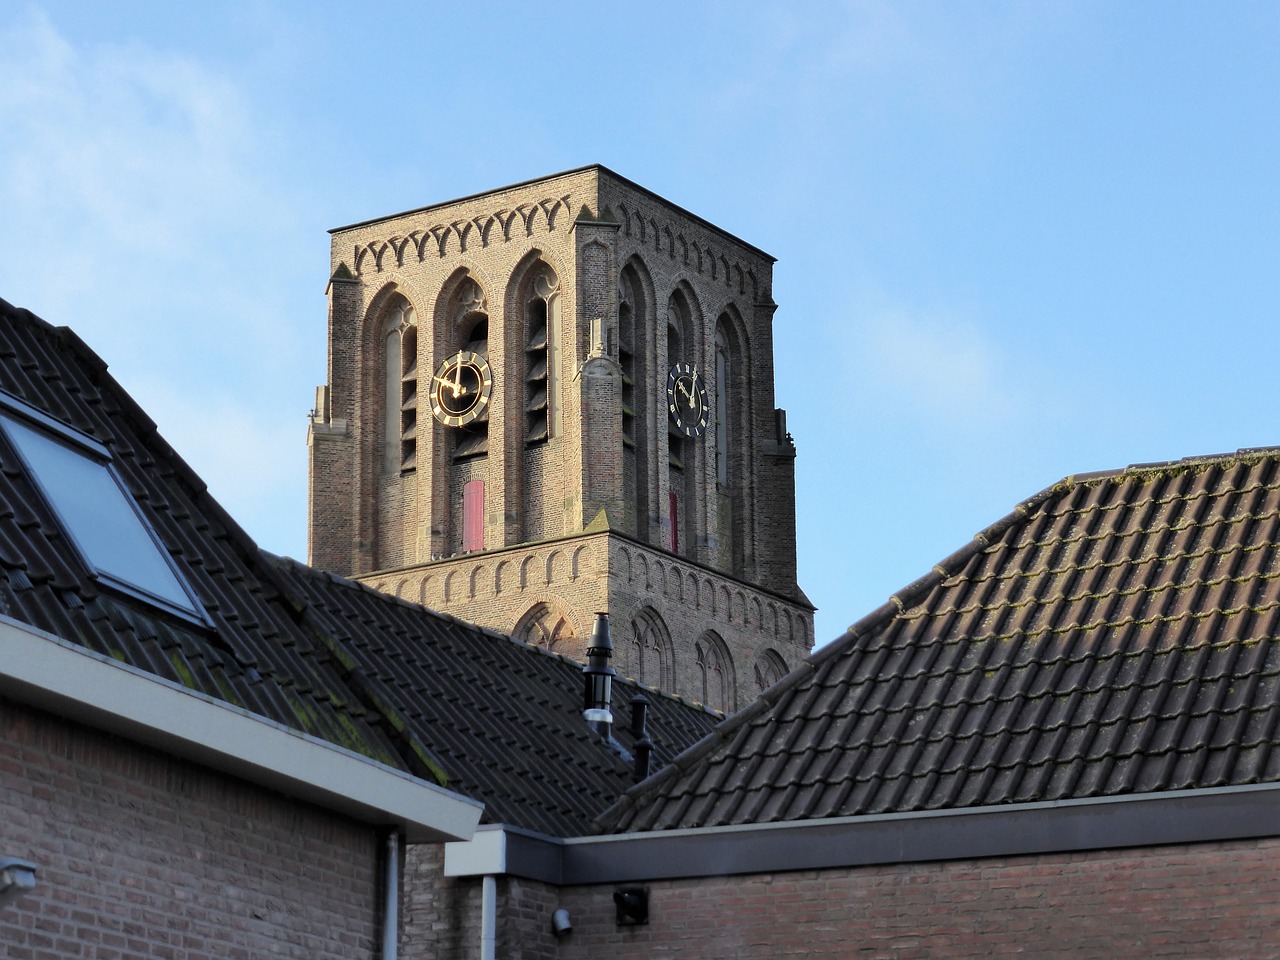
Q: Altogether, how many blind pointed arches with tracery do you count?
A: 4